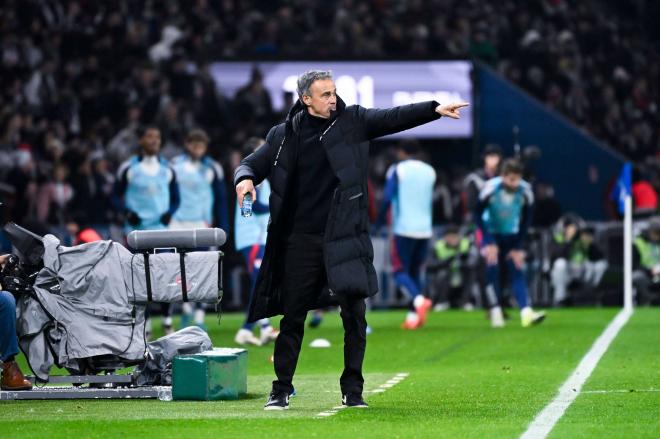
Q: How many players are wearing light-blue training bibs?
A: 5